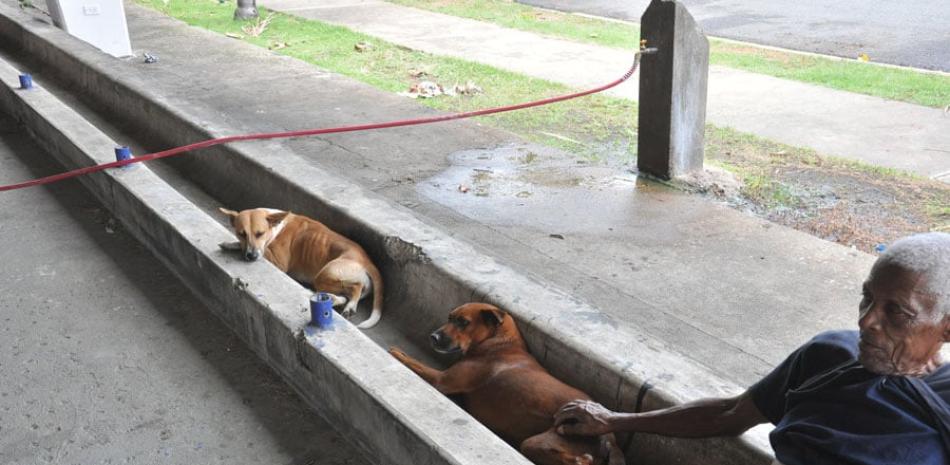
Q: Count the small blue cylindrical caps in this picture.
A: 3